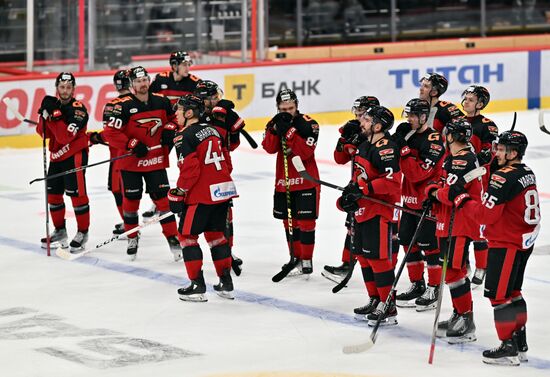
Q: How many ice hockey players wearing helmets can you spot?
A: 14